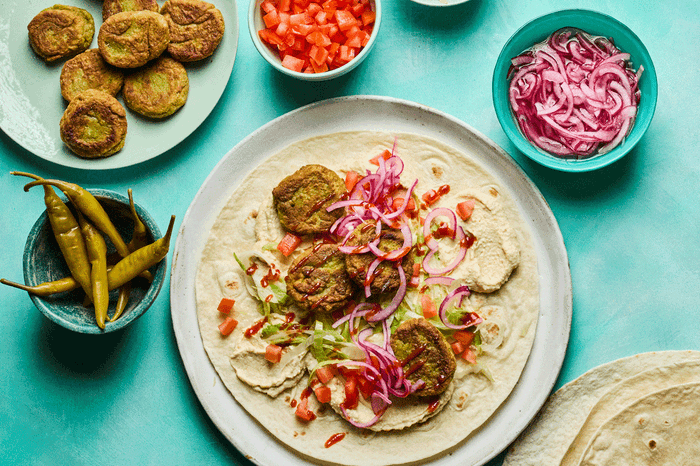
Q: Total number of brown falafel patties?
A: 11